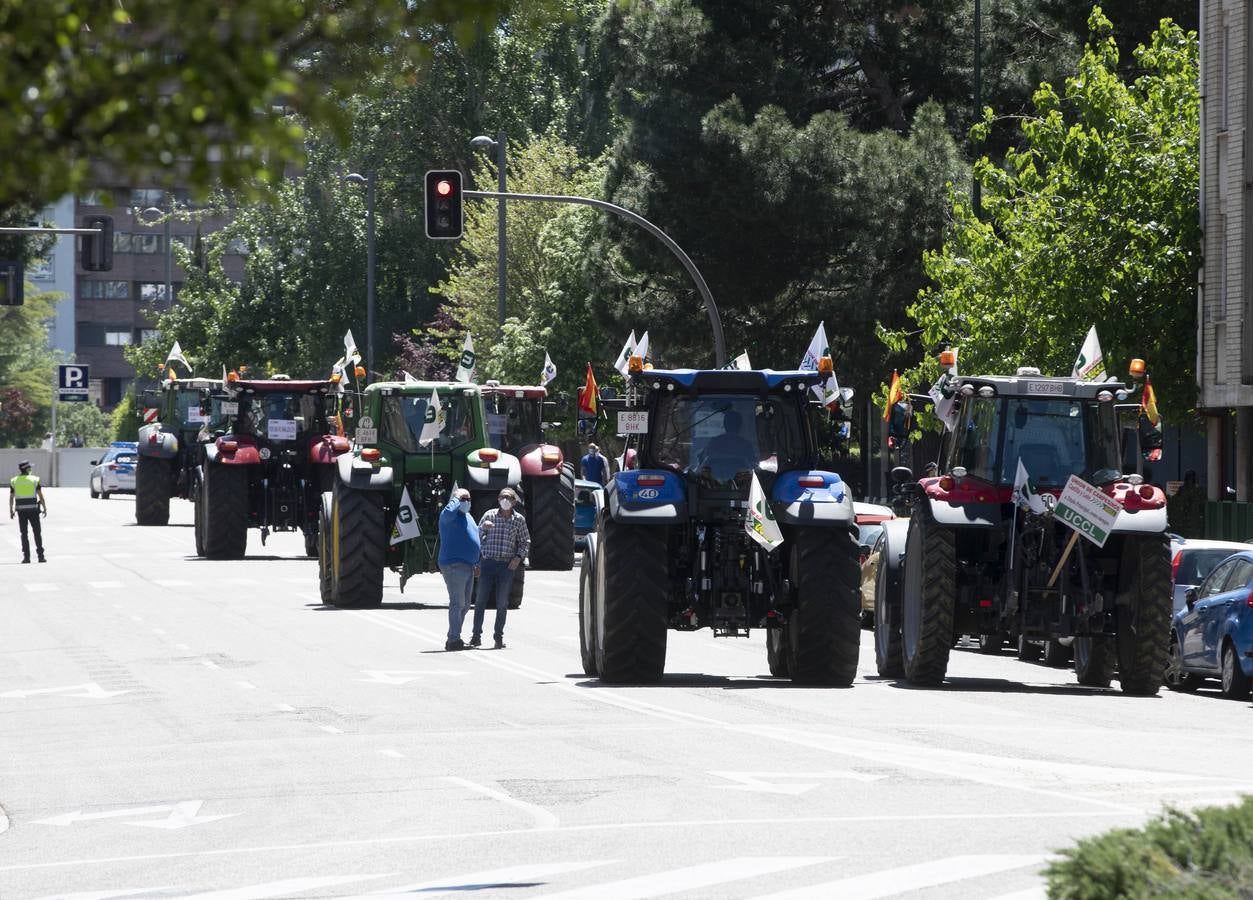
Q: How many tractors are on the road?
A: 6